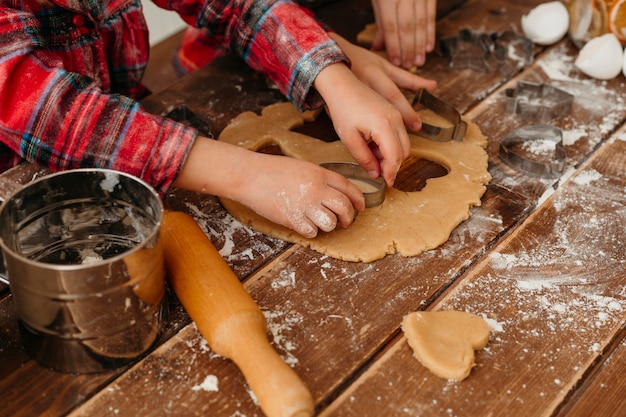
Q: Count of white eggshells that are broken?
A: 2